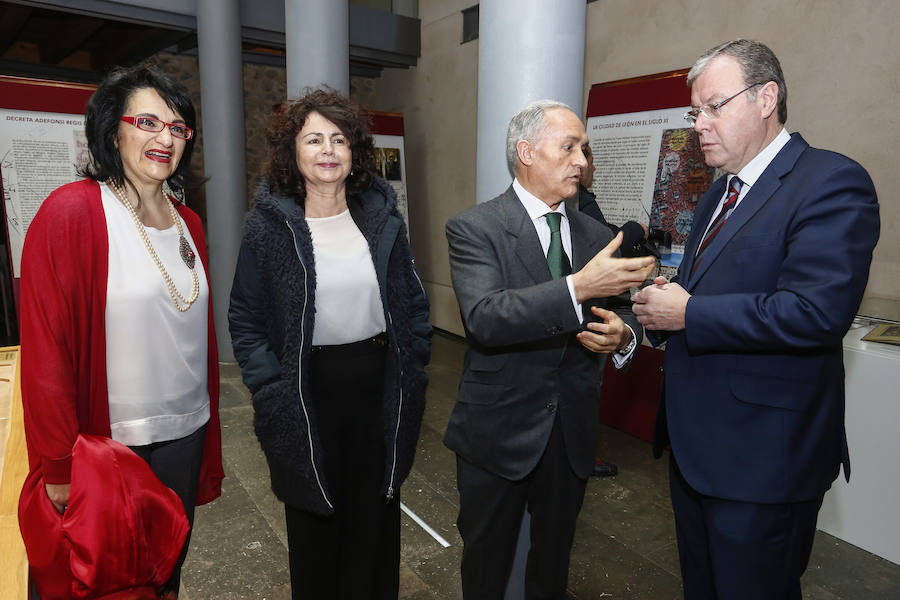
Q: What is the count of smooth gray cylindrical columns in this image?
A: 3